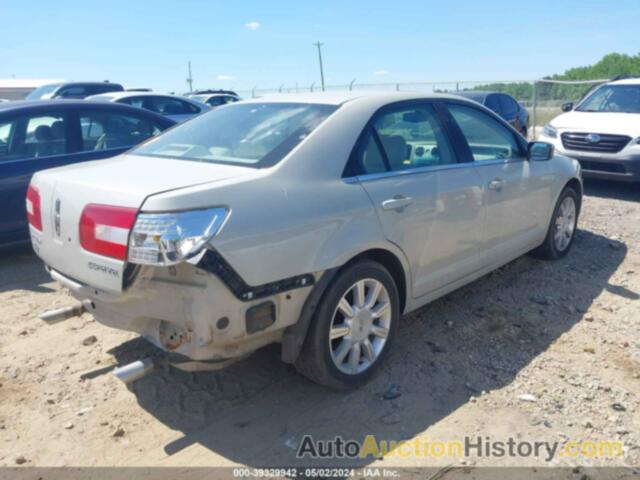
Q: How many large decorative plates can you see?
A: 0